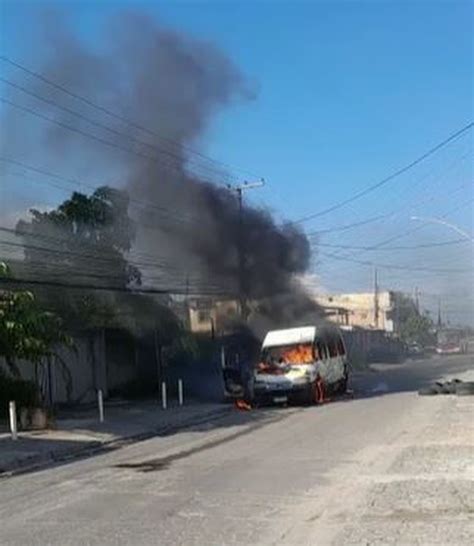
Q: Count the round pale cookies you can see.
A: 0